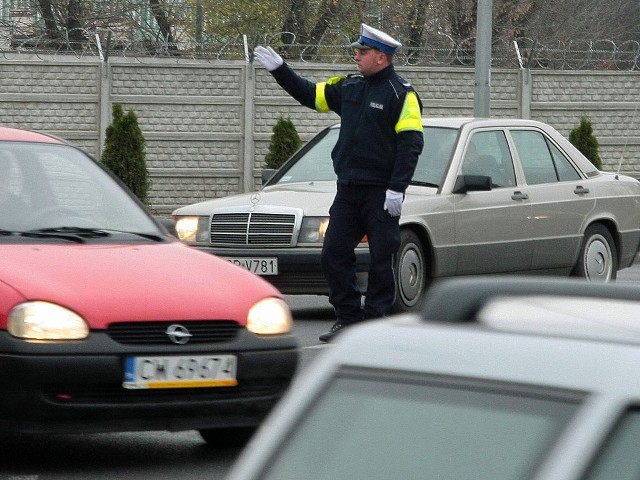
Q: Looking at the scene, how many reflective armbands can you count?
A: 2